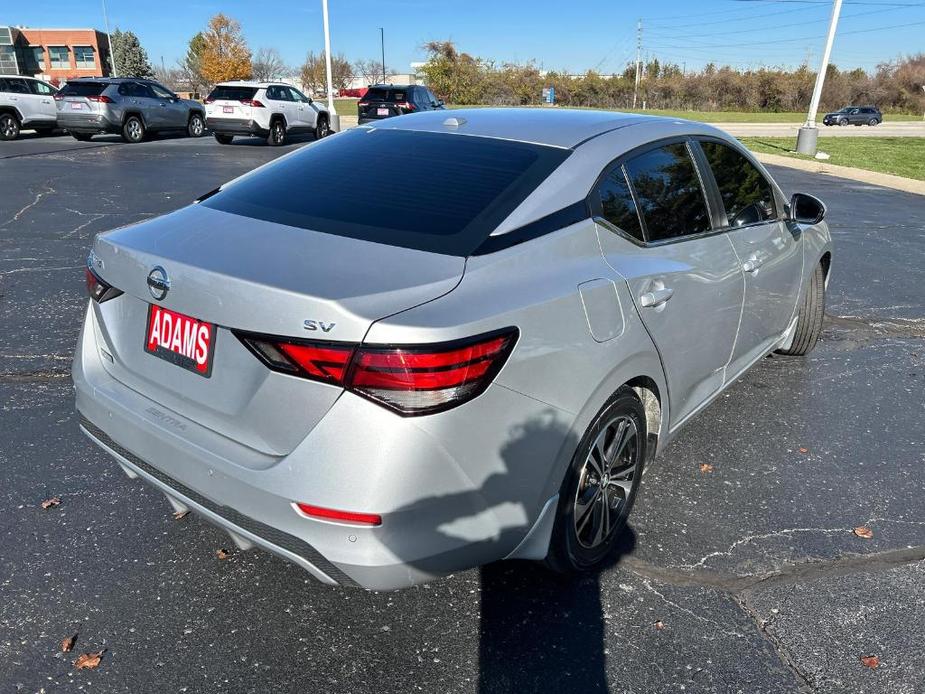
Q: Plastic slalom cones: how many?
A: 0